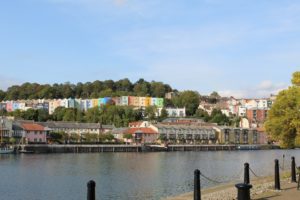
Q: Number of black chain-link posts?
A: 5